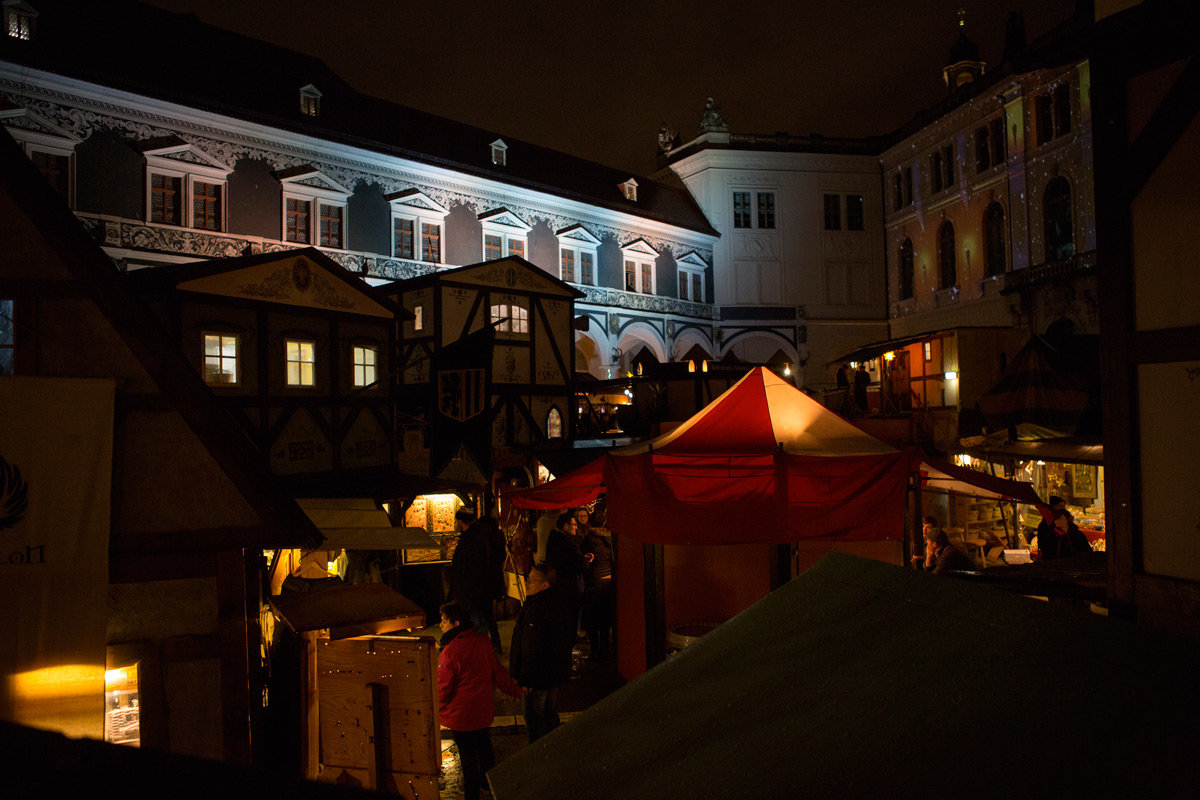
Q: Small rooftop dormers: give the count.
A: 4